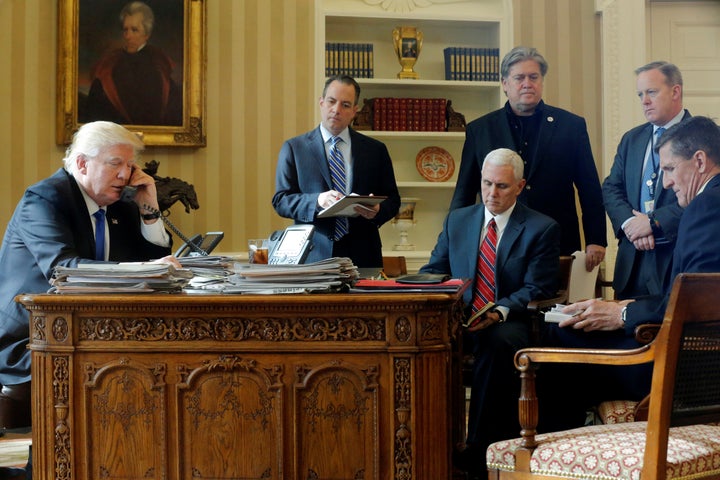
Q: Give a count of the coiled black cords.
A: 1